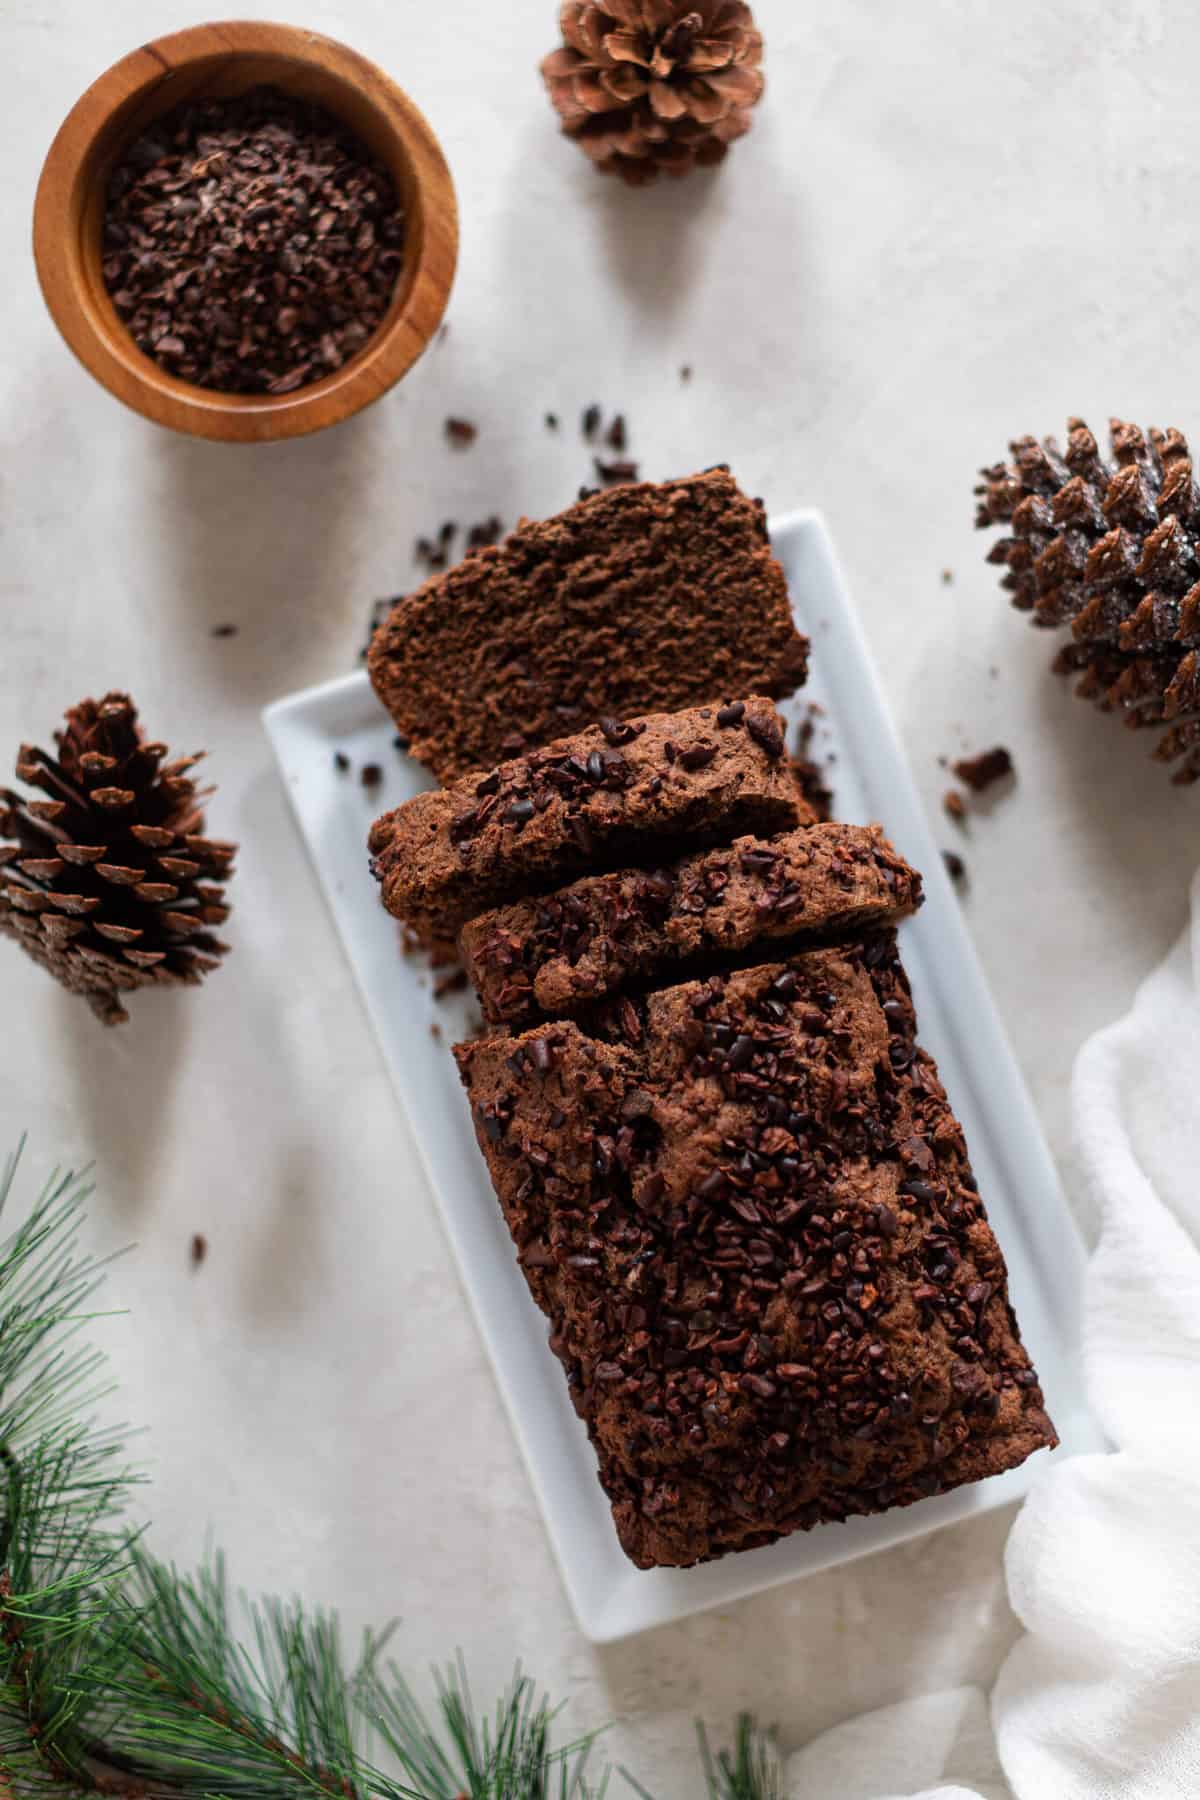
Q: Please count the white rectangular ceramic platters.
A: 1